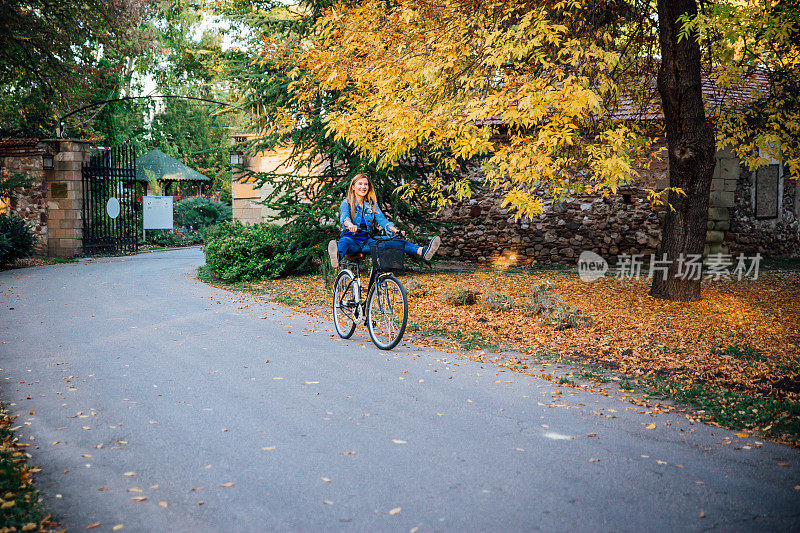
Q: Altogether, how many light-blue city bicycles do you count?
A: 0